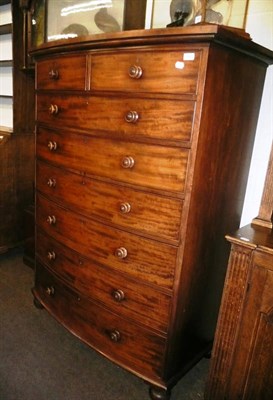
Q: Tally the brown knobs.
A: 14